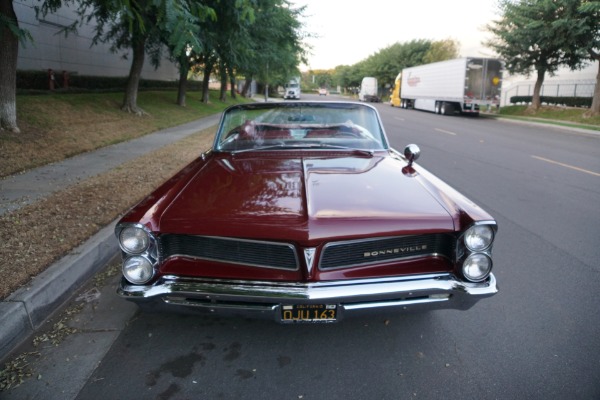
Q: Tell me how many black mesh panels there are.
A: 2